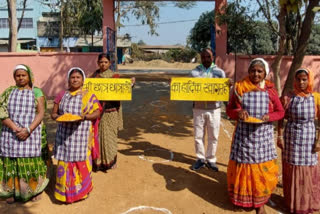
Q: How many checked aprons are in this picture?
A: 4